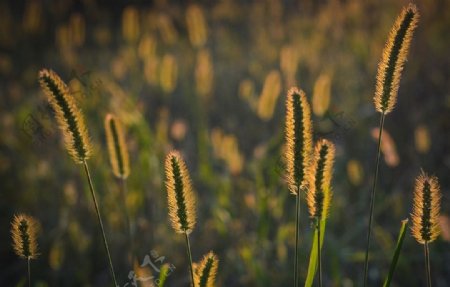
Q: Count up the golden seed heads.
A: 9